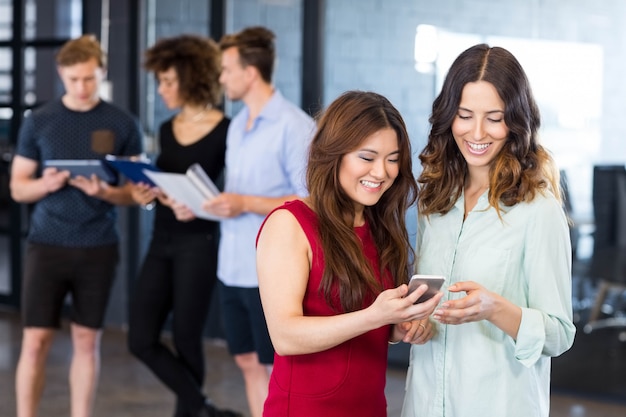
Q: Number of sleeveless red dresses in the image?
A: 1